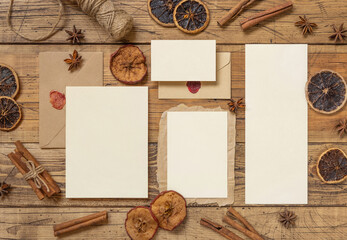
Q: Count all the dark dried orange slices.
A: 6